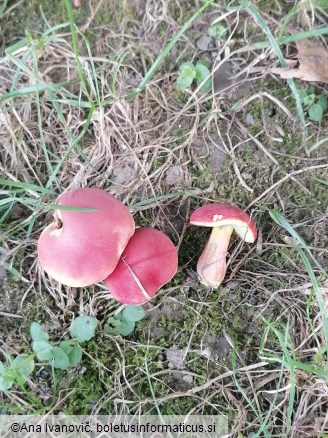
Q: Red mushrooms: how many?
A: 3